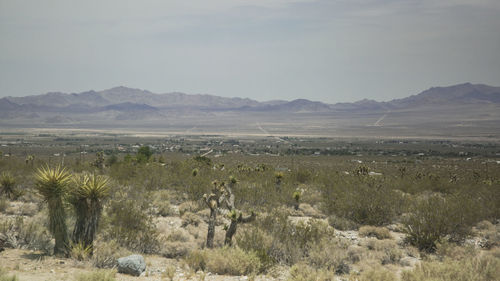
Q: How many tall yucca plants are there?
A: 2